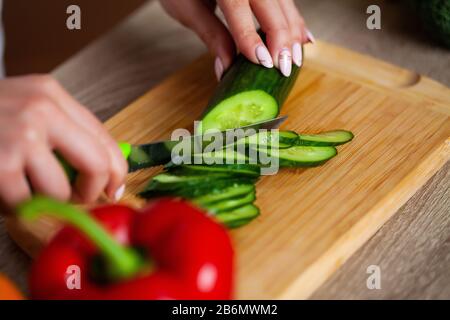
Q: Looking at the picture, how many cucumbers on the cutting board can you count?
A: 1